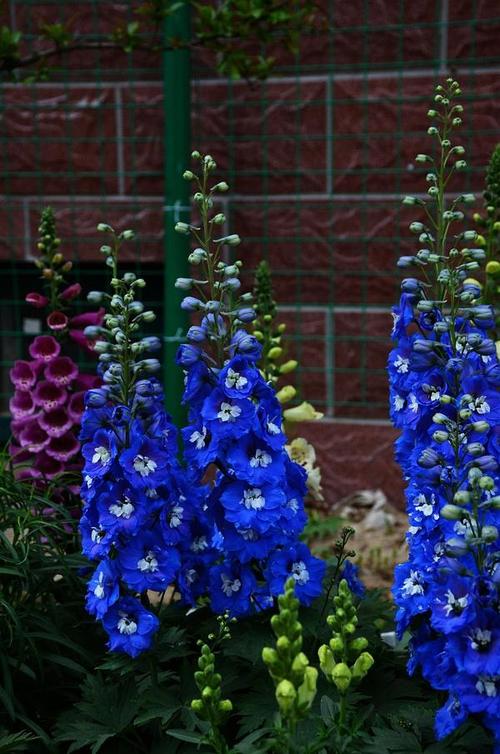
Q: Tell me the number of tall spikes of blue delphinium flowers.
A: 3